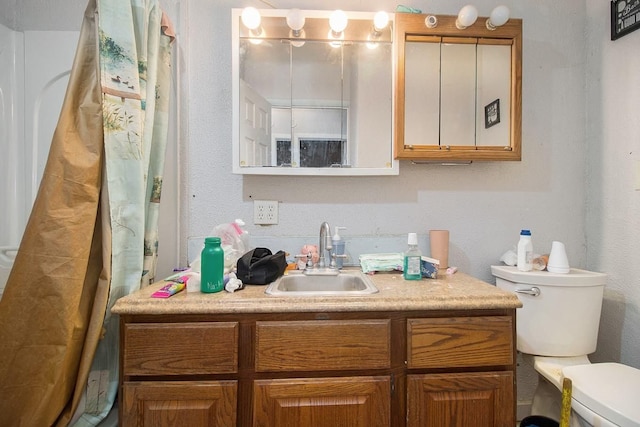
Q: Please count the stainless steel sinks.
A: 1